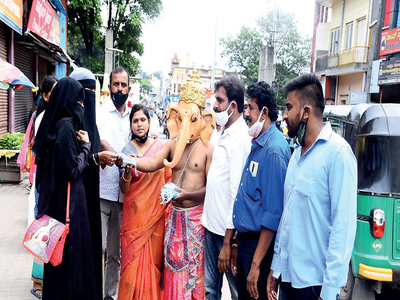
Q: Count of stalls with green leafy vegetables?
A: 1